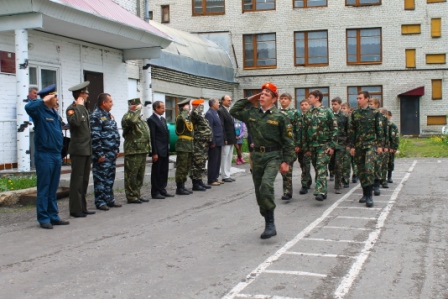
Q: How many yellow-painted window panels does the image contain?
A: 8